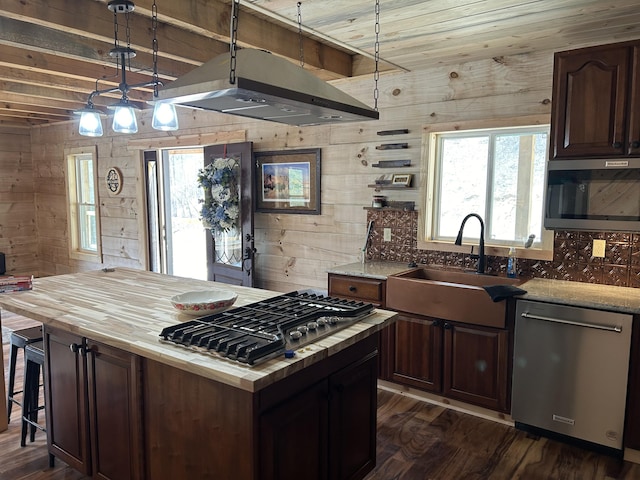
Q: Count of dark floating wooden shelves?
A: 5